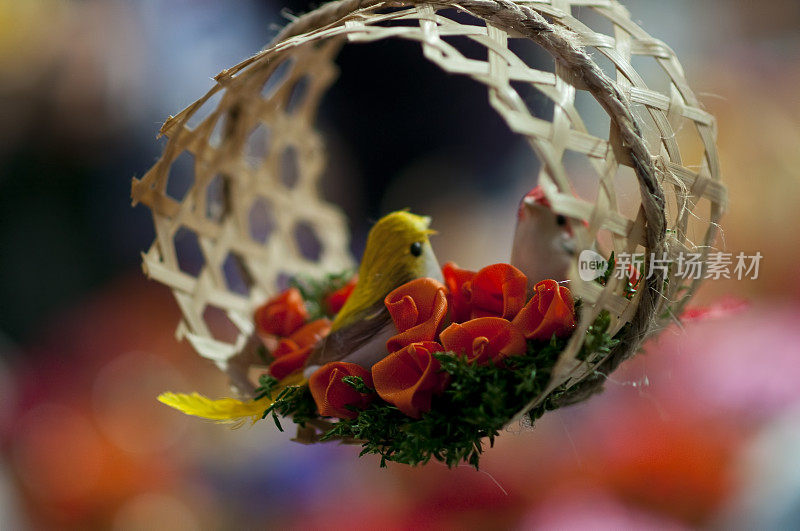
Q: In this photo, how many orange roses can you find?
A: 10